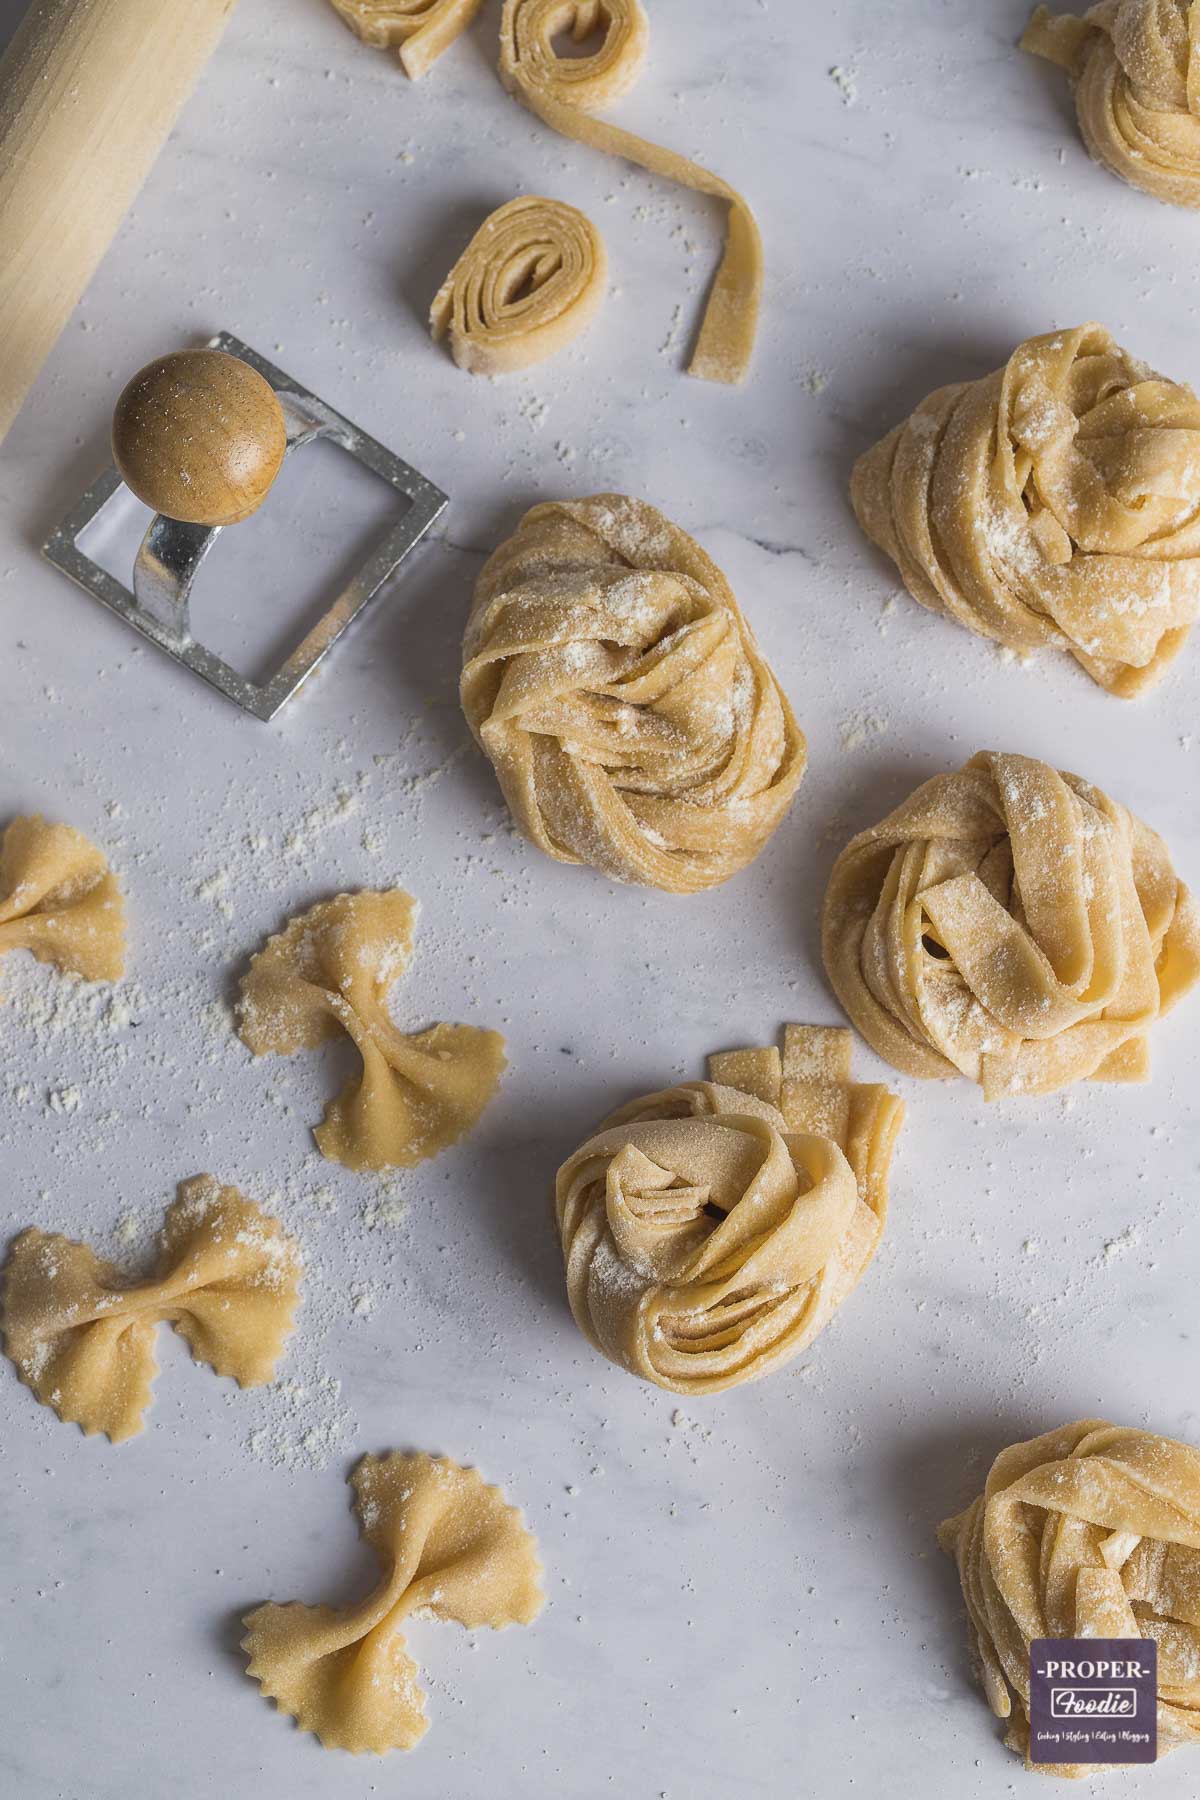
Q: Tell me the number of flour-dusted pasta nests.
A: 6